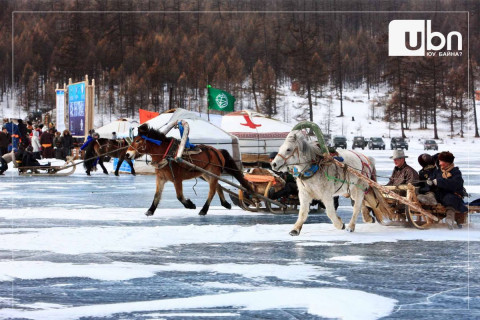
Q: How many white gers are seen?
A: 3